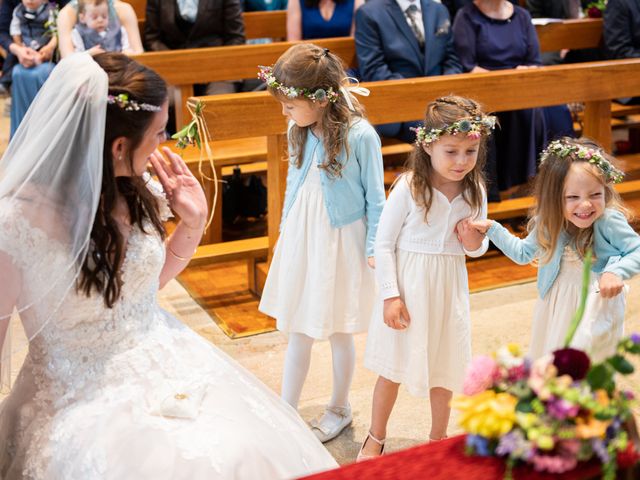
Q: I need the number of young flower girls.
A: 3